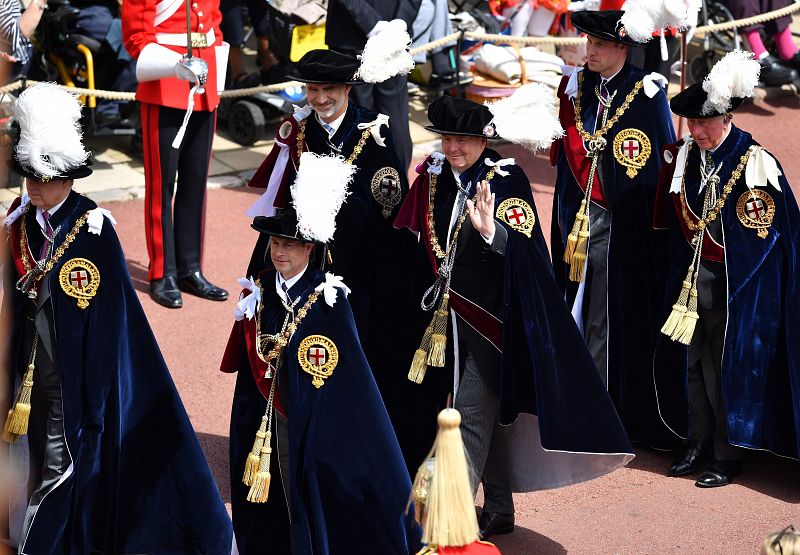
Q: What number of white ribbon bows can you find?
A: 12